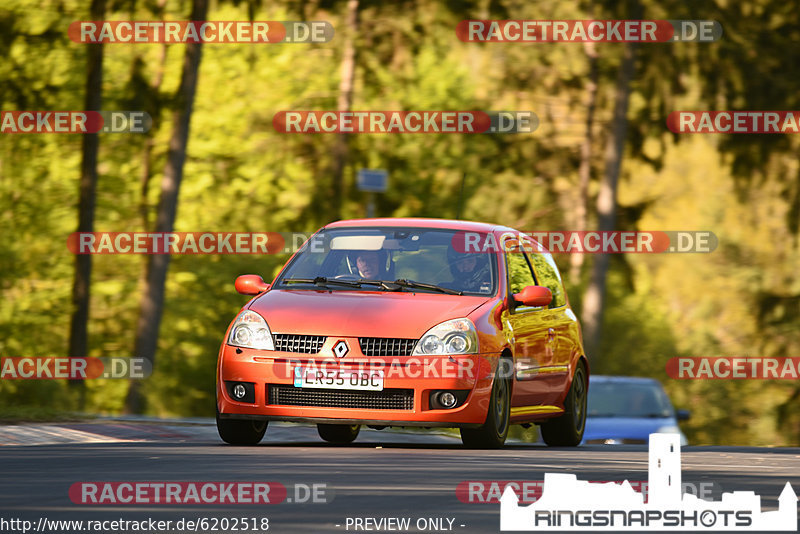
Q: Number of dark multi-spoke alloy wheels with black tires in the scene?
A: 2